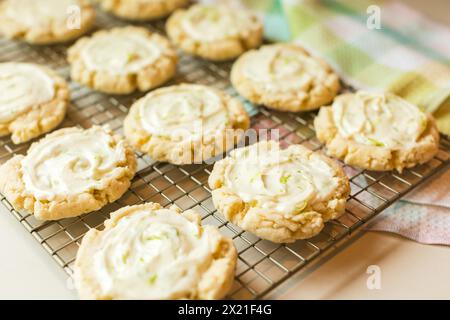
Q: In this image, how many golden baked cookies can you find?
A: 11